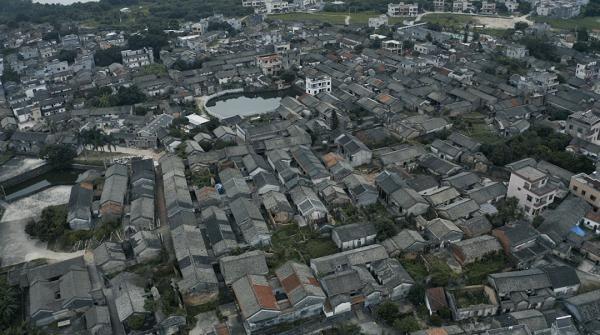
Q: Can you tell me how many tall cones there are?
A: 0